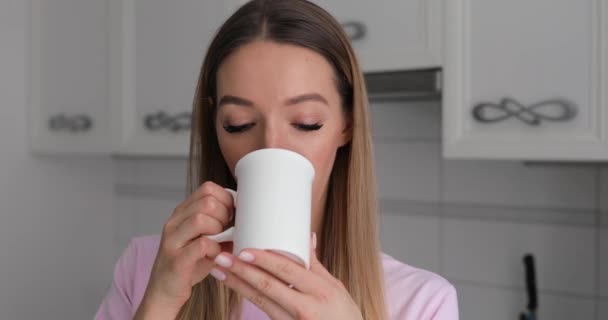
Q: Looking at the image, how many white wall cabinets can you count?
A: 4